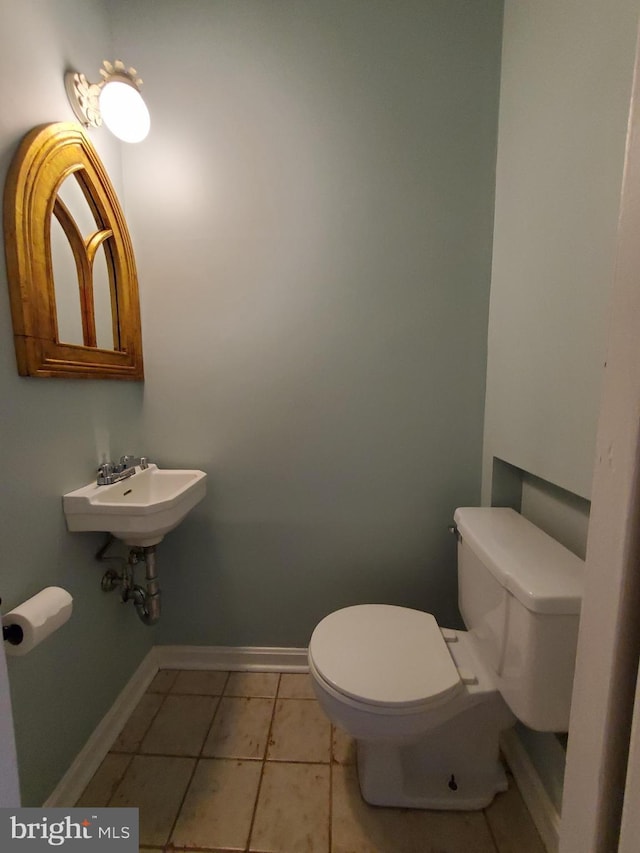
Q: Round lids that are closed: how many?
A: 1